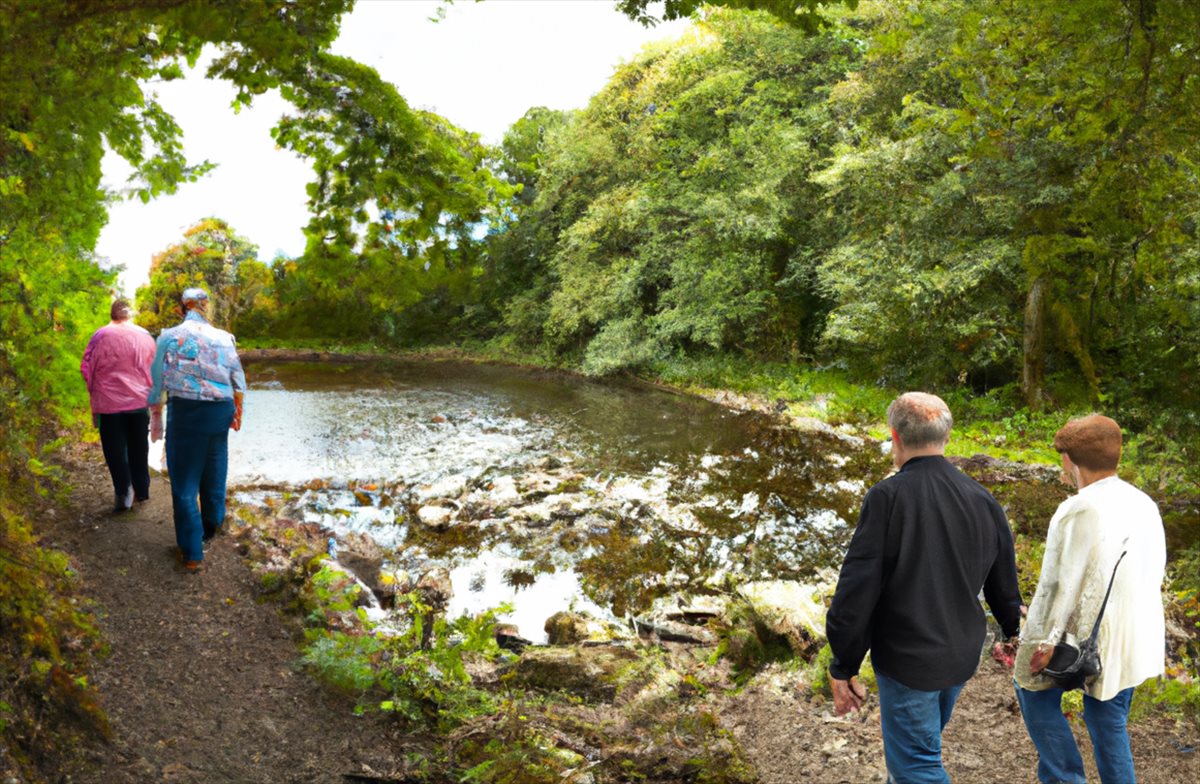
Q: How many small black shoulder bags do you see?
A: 1